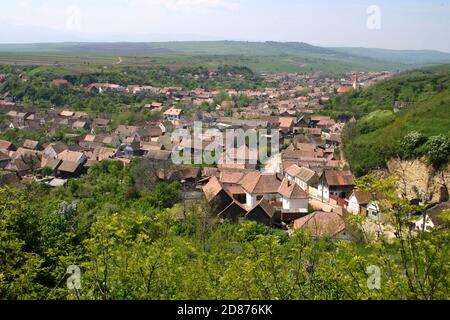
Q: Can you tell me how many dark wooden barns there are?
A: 3